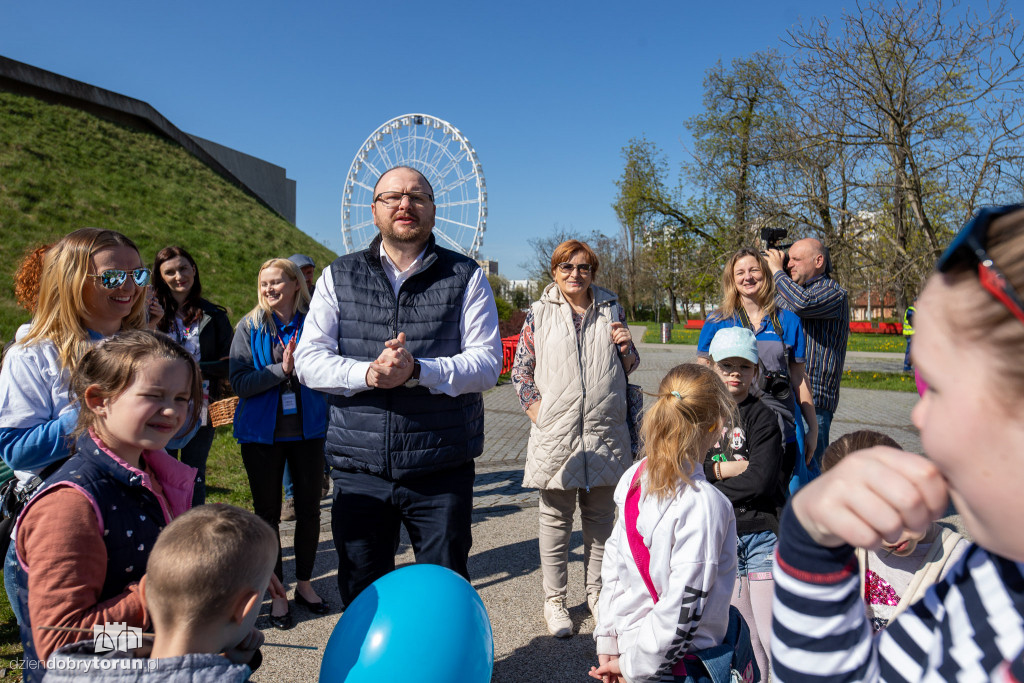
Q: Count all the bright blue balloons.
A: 1